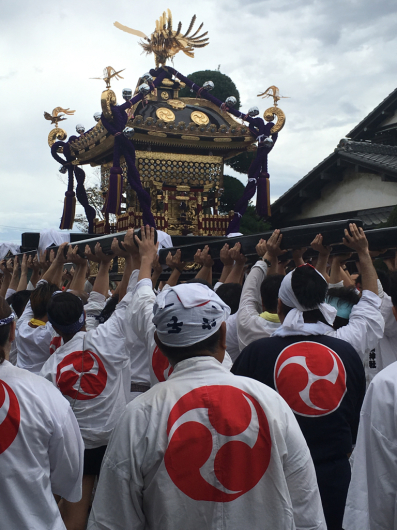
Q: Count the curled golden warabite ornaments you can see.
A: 3